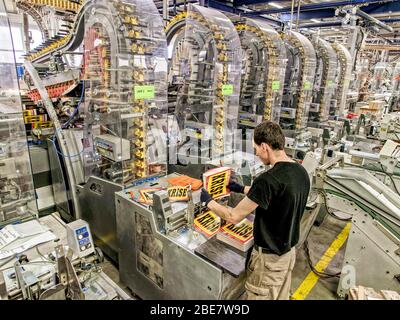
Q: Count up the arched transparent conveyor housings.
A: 6